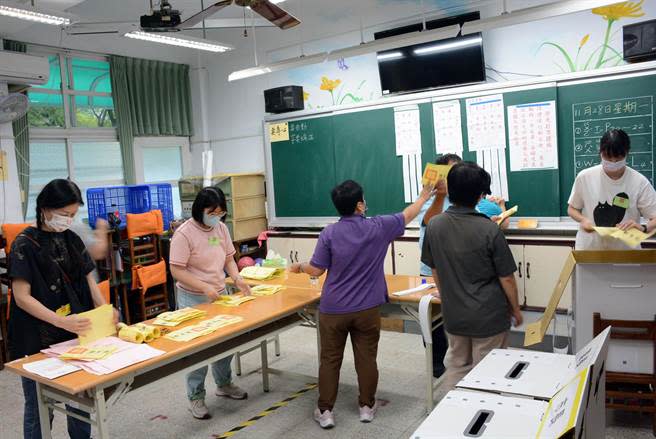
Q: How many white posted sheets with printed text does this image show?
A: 4